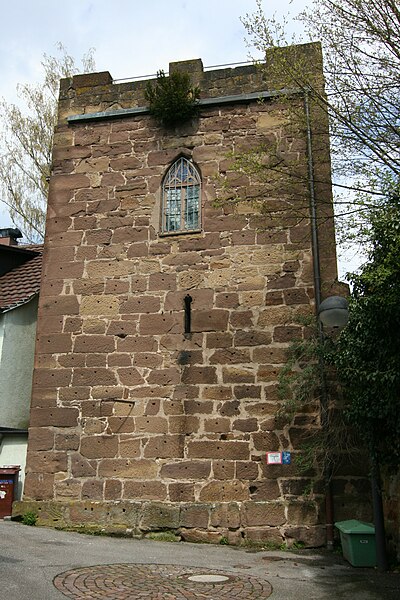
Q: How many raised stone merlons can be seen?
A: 3